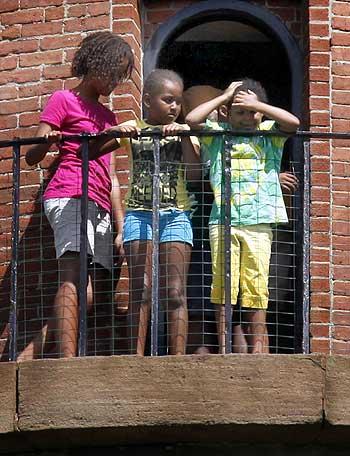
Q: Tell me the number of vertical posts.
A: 5